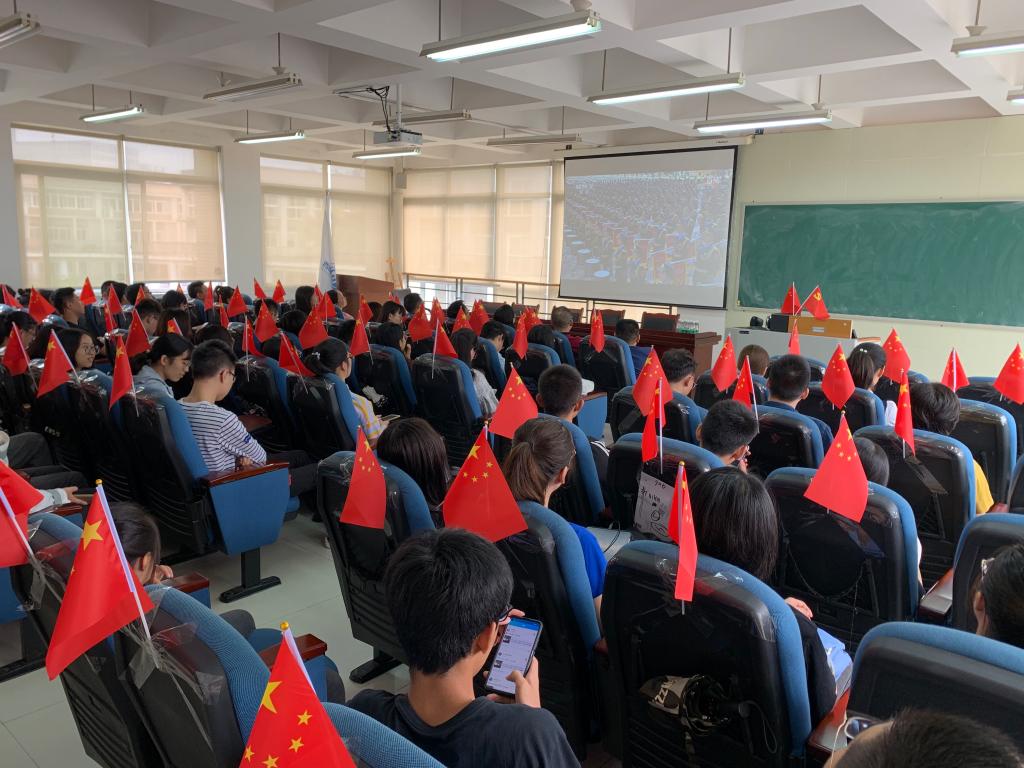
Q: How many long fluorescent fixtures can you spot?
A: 12